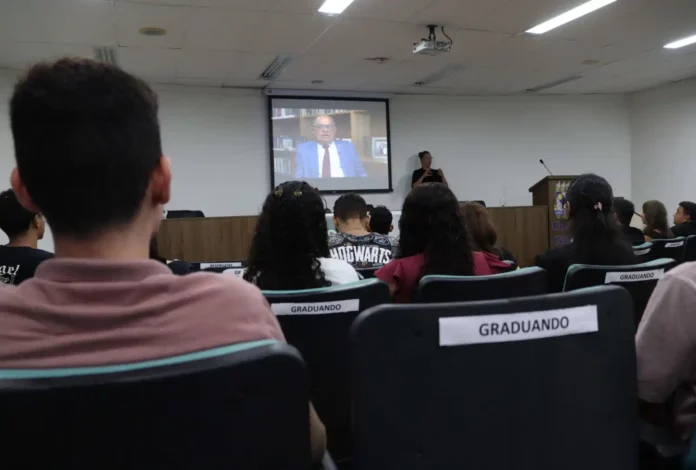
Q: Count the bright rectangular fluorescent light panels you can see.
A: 3